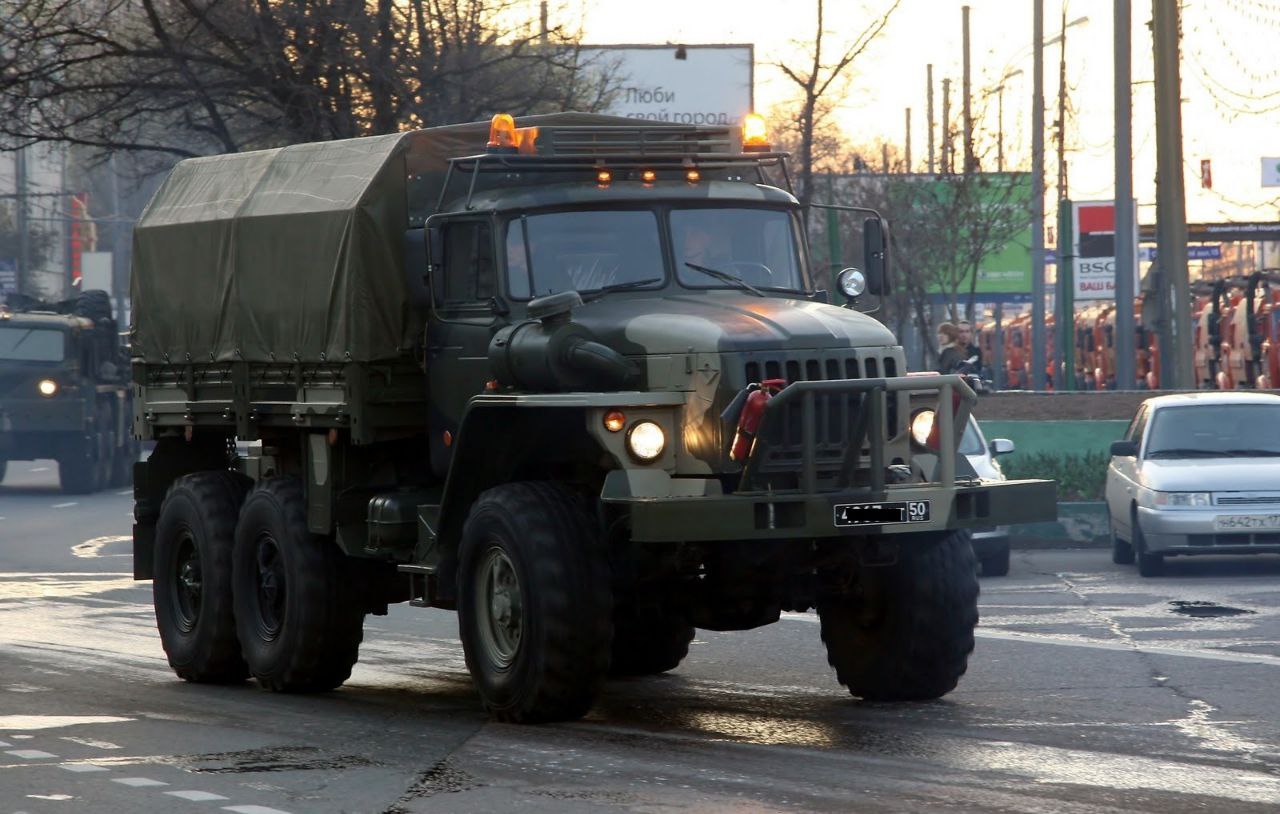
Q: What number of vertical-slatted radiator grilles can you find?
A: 1